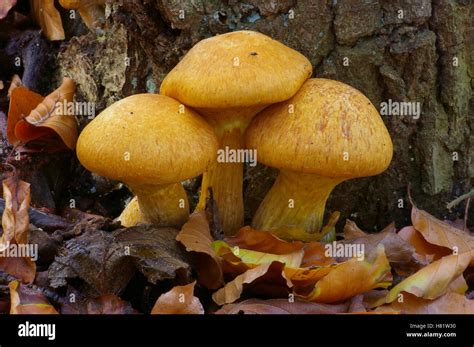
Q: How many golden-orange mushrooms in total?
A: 3